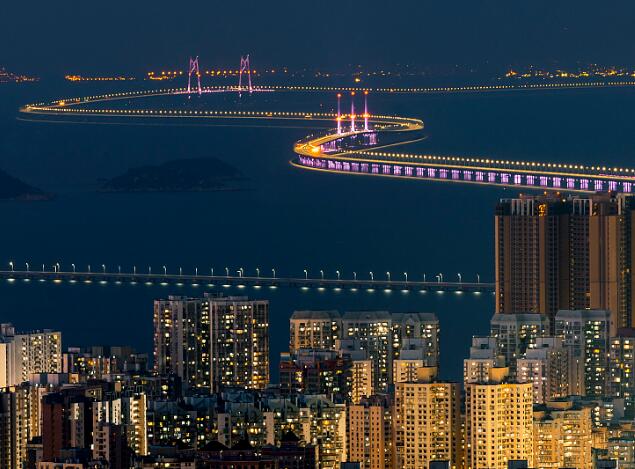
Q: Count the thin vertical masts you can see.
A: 3